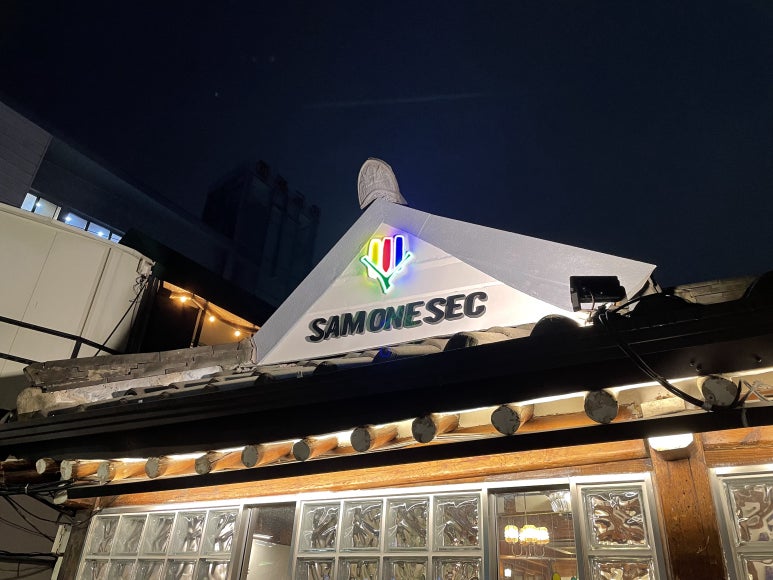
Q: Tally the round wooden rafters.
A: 12